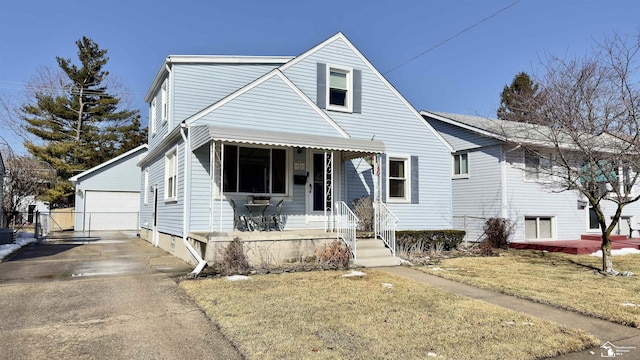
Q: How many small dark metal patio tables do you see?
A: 1